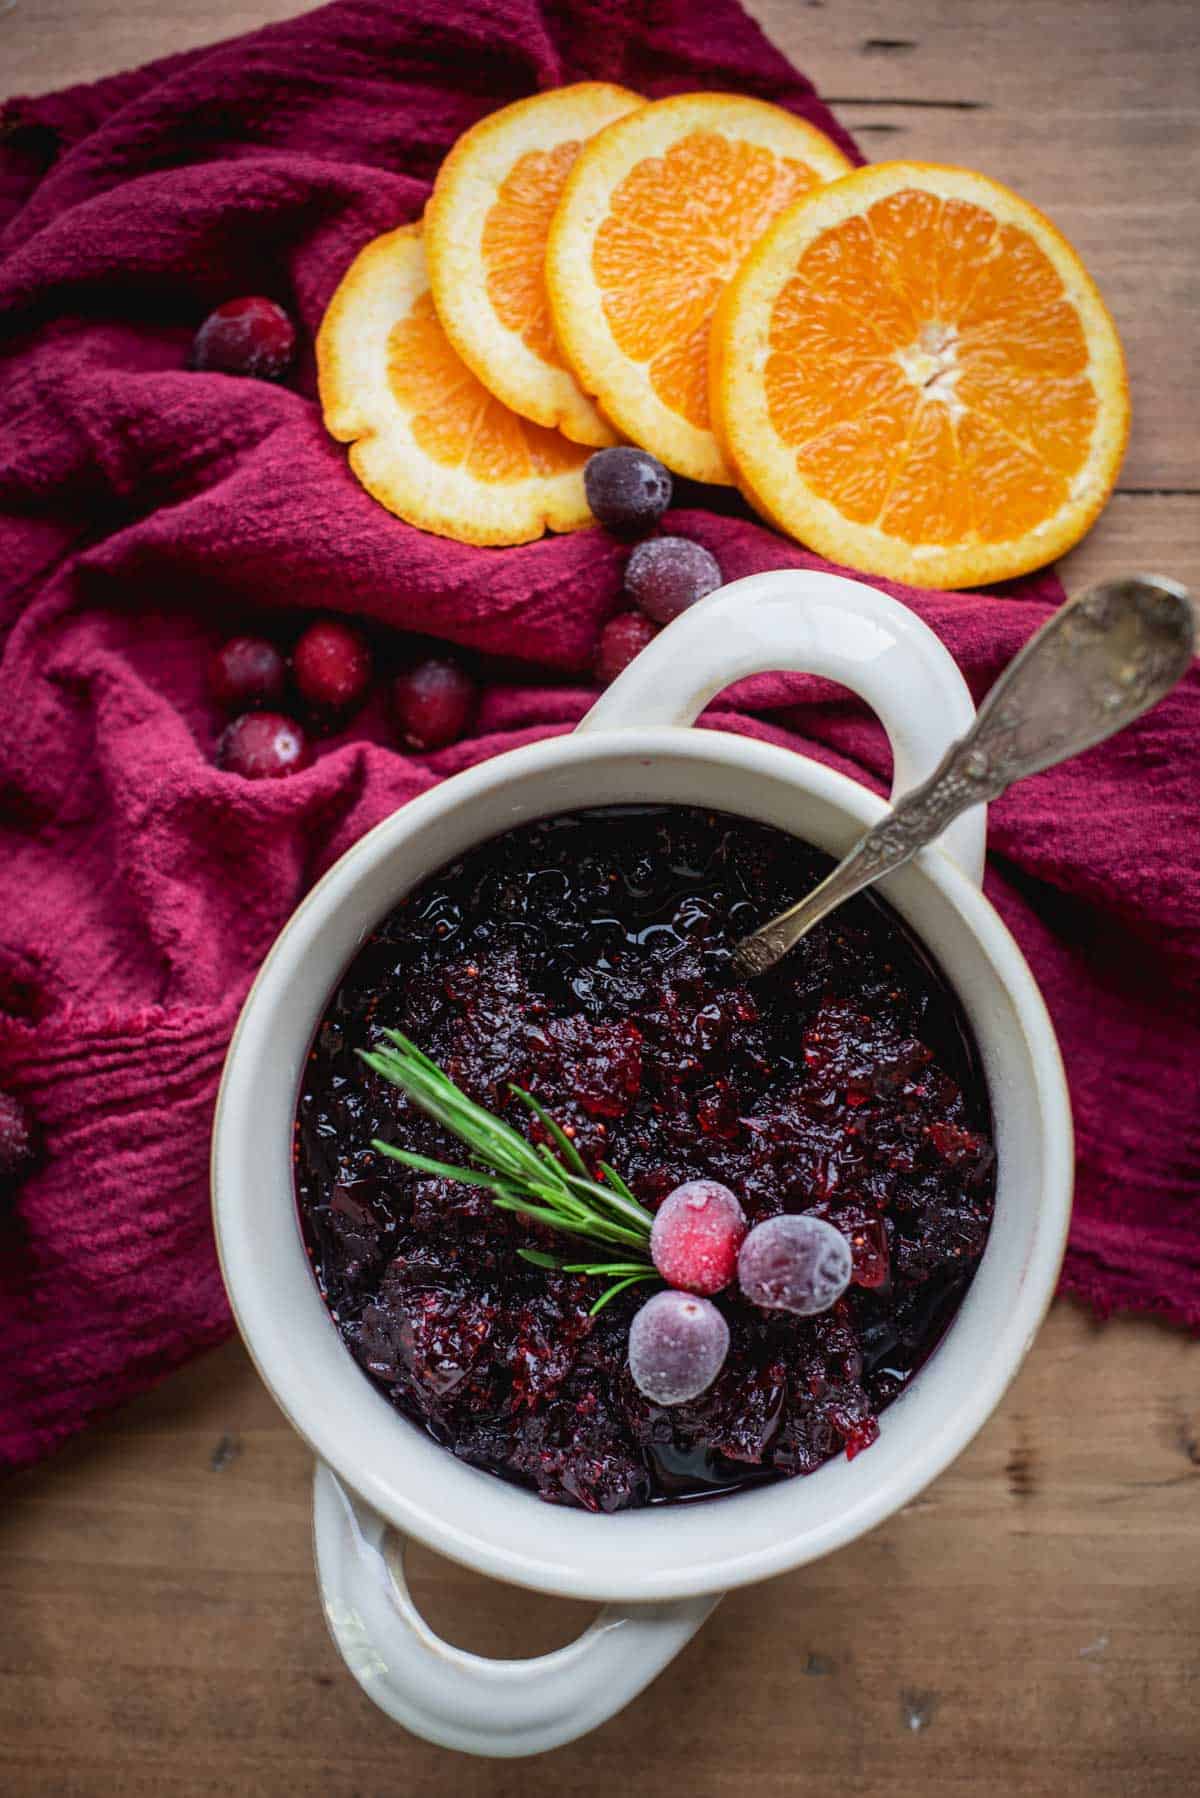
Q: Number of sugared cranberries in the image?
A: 3